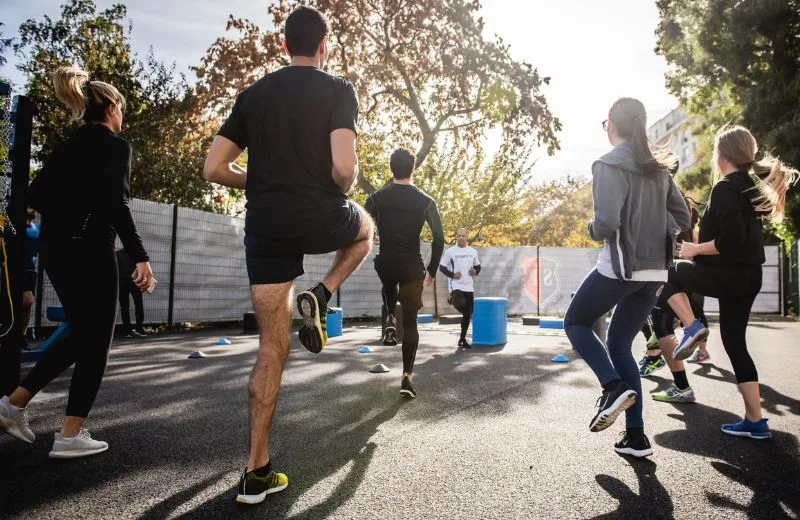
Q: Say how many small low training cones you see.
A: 5